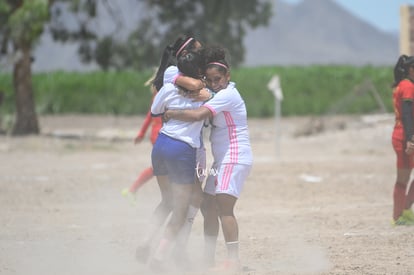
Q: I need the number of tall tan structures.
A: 1